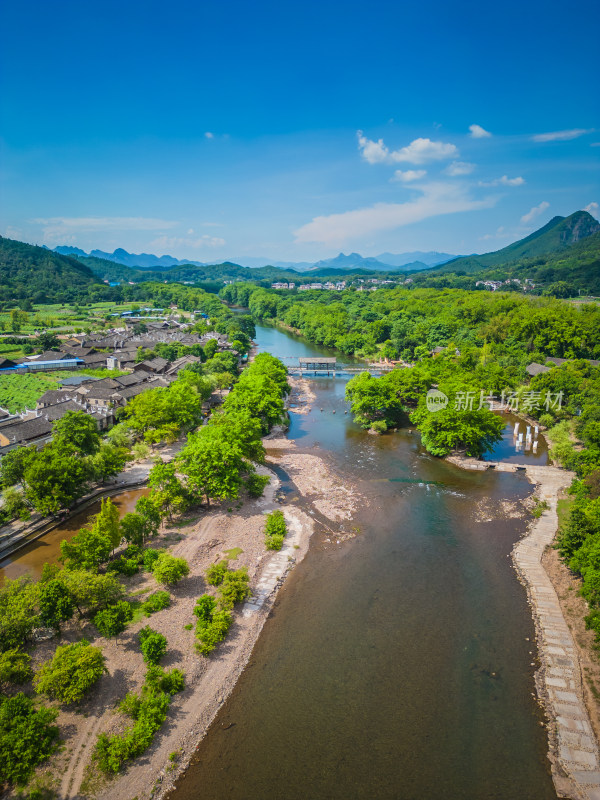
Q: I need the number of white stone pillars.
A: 7